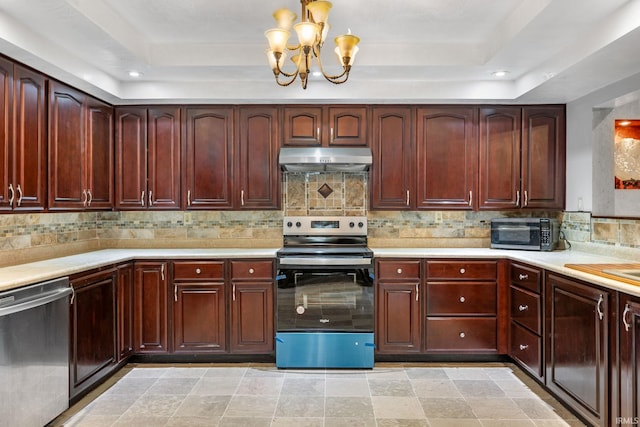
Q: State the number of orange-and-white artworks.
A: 1